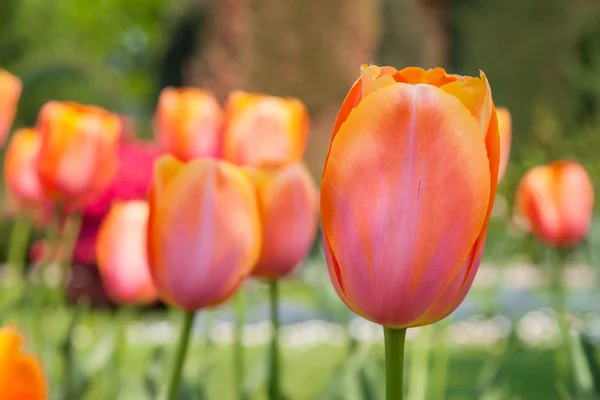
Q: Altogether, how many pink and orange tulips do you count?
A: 12